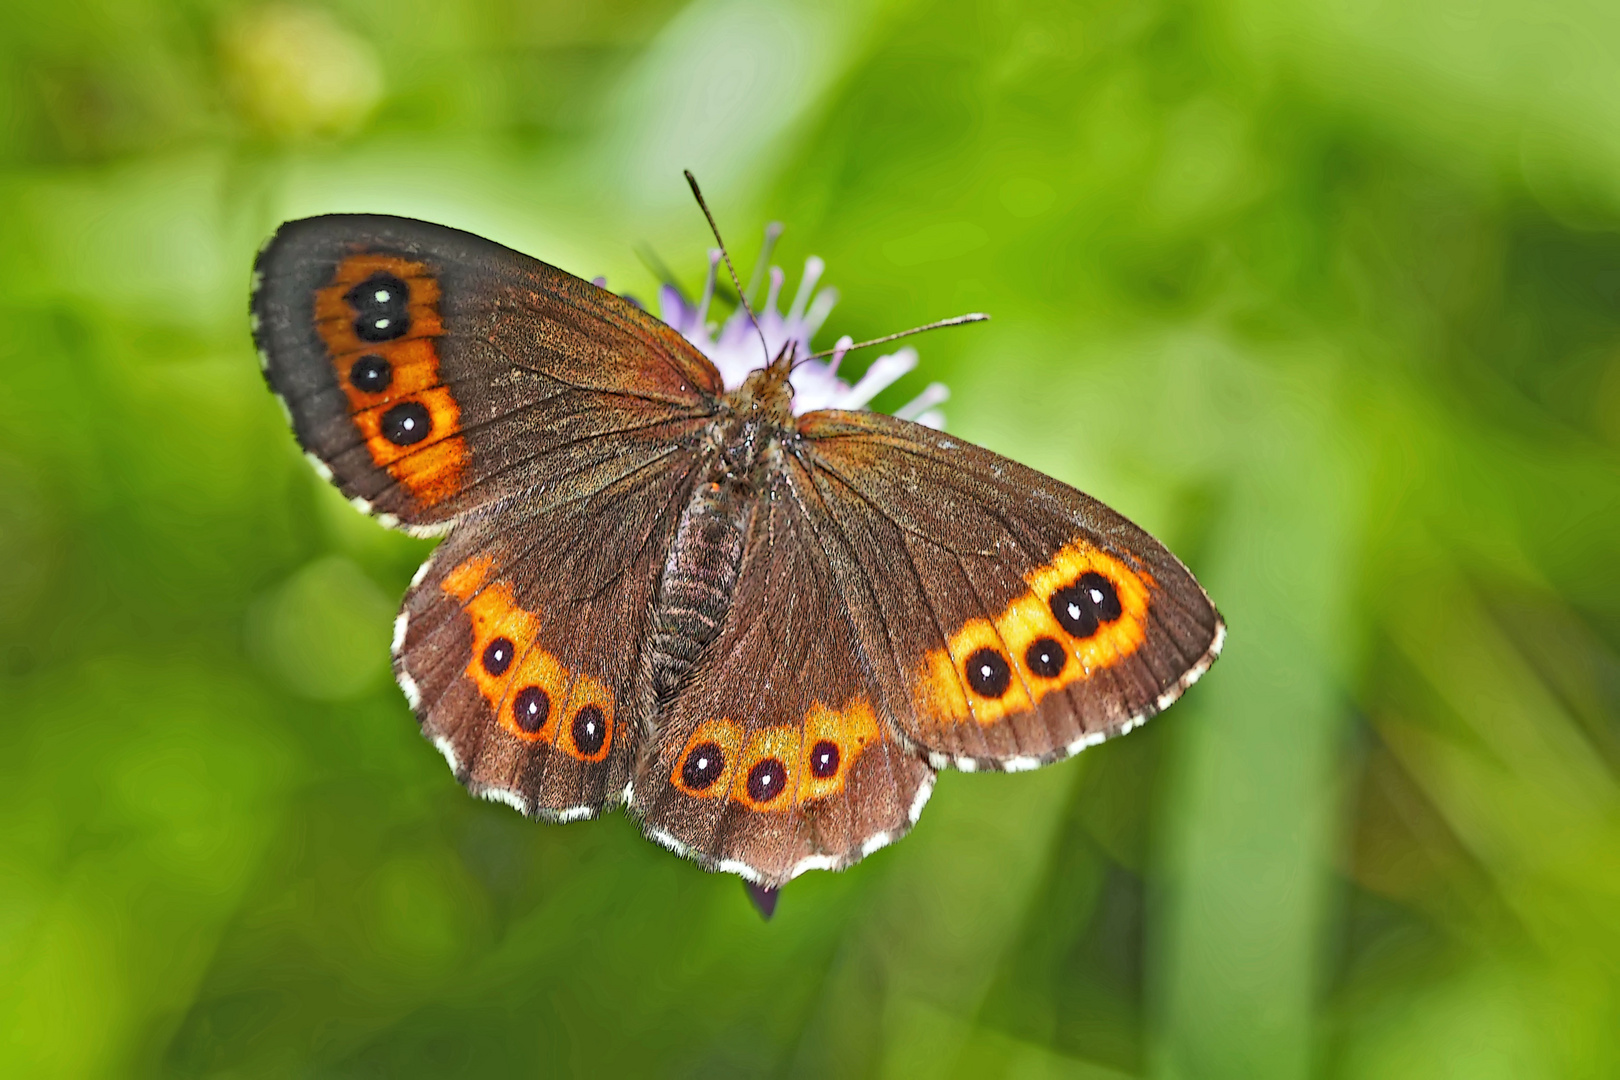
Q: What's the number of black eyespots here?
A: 14